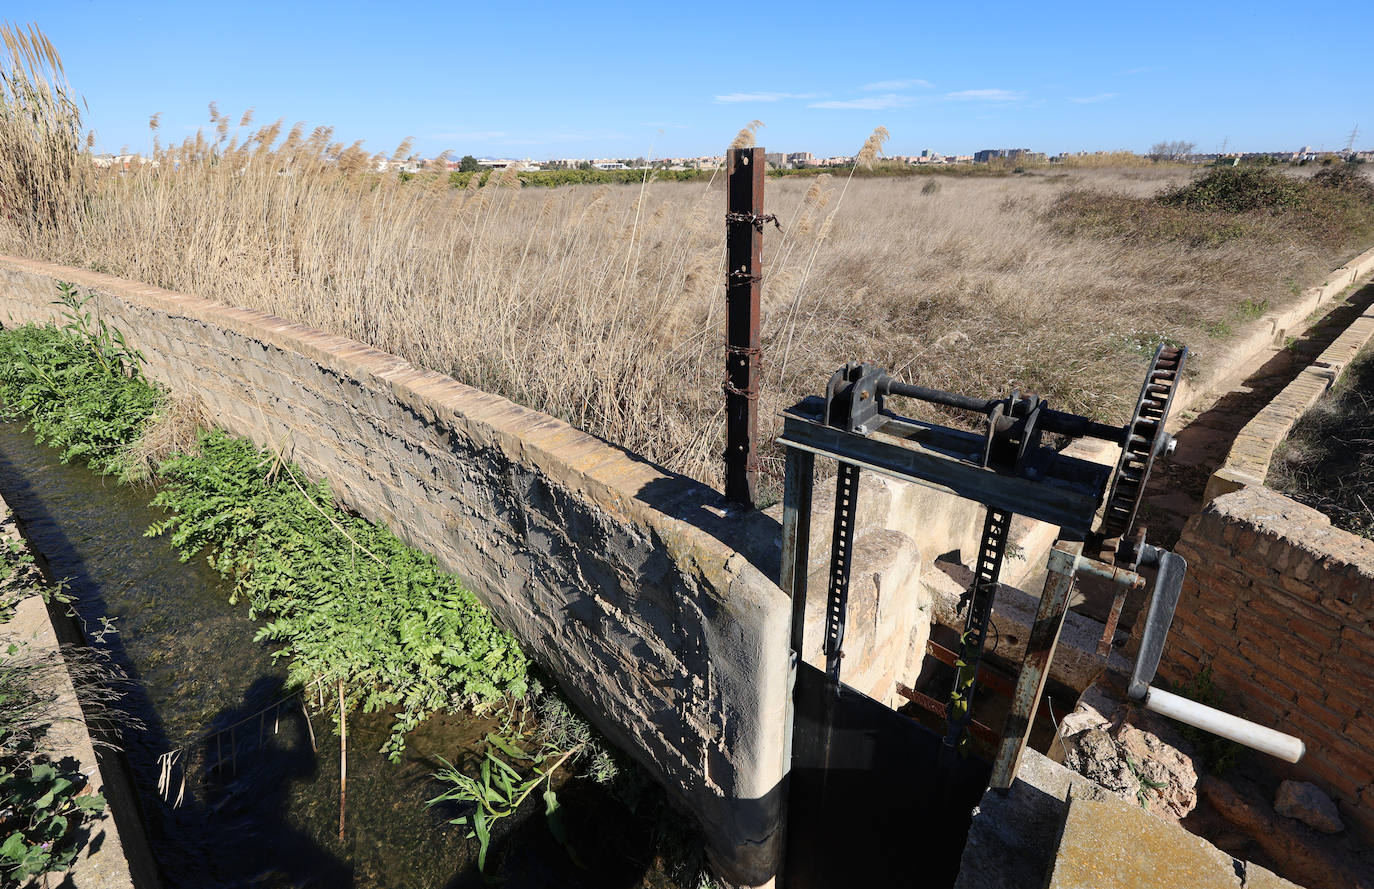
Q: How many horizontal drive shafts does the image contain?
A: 1